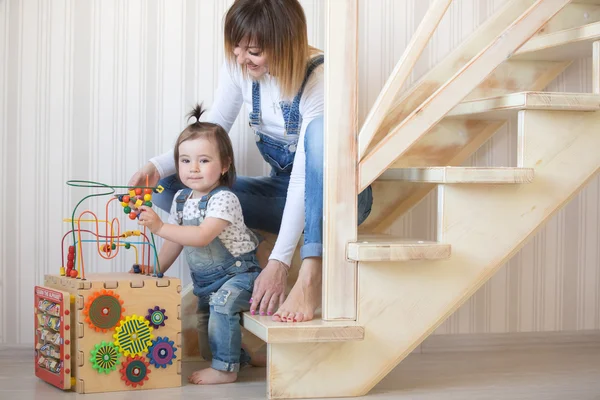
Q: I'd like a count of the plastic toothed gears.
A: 6